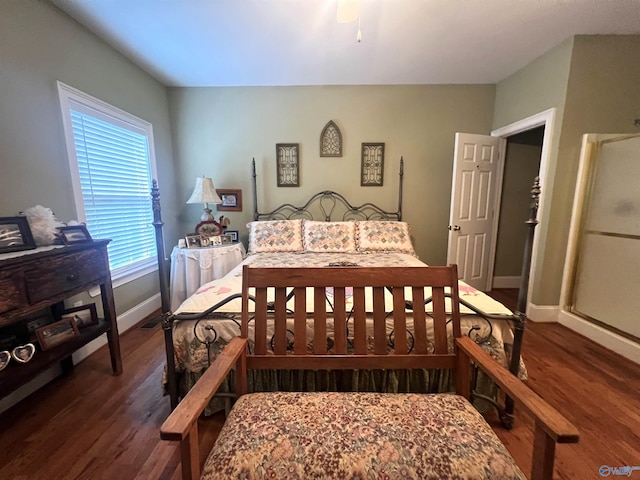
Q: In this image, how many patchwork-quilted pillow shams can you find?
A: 3